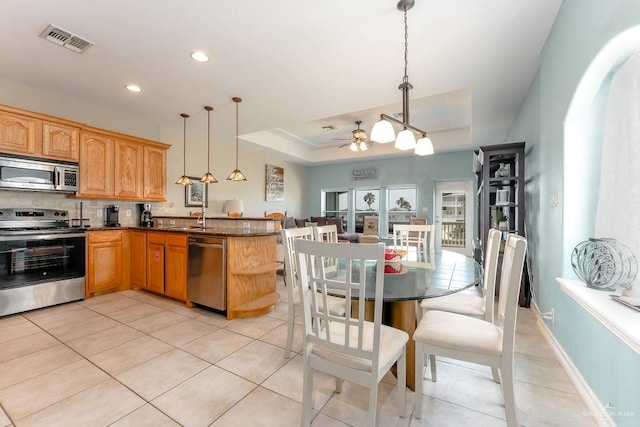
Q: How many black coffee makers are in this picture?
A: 2